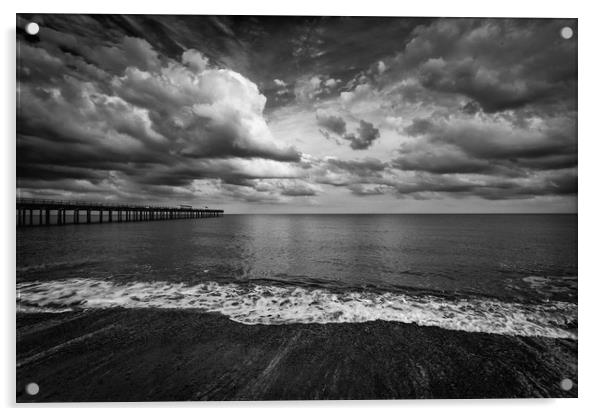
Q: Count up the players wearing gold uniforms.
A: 0